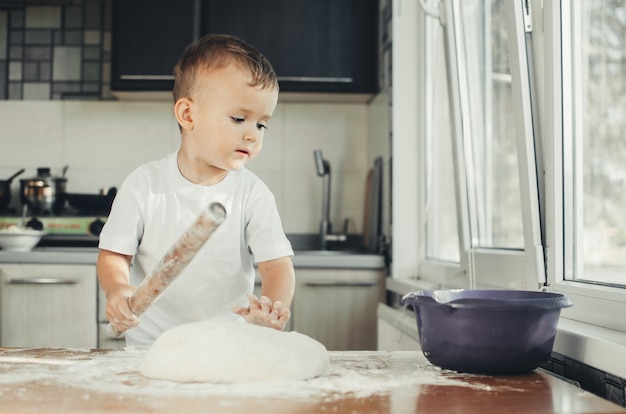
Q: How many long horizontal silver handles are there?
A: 4